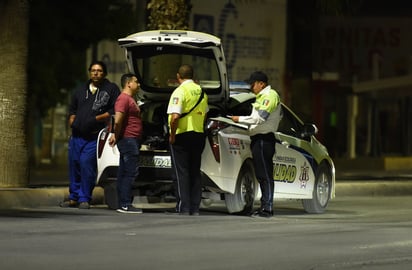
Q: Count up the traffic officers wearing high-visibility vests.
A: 2